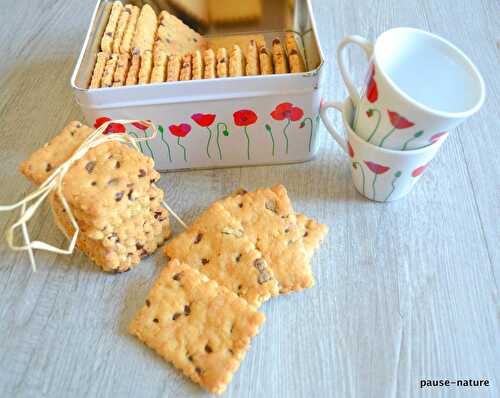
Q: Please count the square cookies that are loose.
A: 4